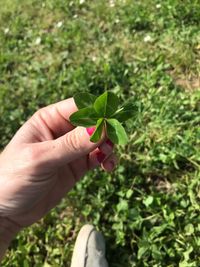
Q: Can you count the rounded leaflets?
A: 6